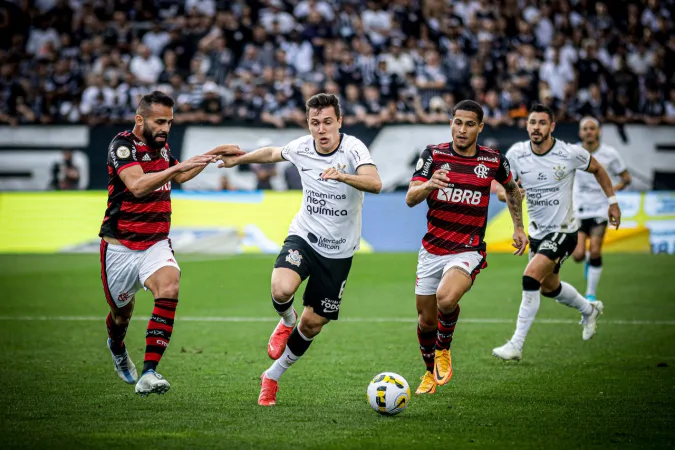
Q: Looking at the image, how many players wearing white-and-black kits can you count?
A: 3